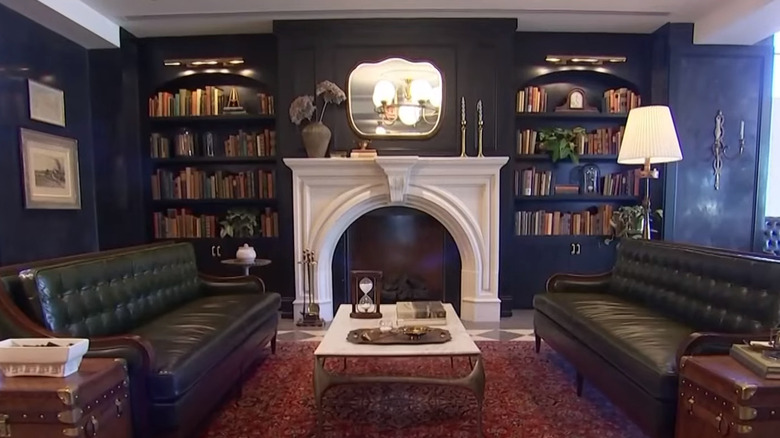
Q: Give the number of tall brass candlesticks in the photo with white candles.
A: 2